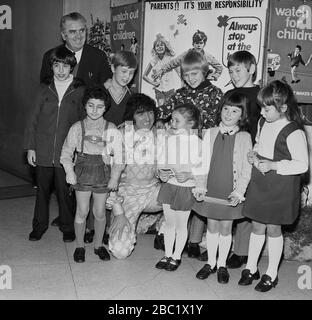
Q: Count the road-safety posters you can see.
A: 3